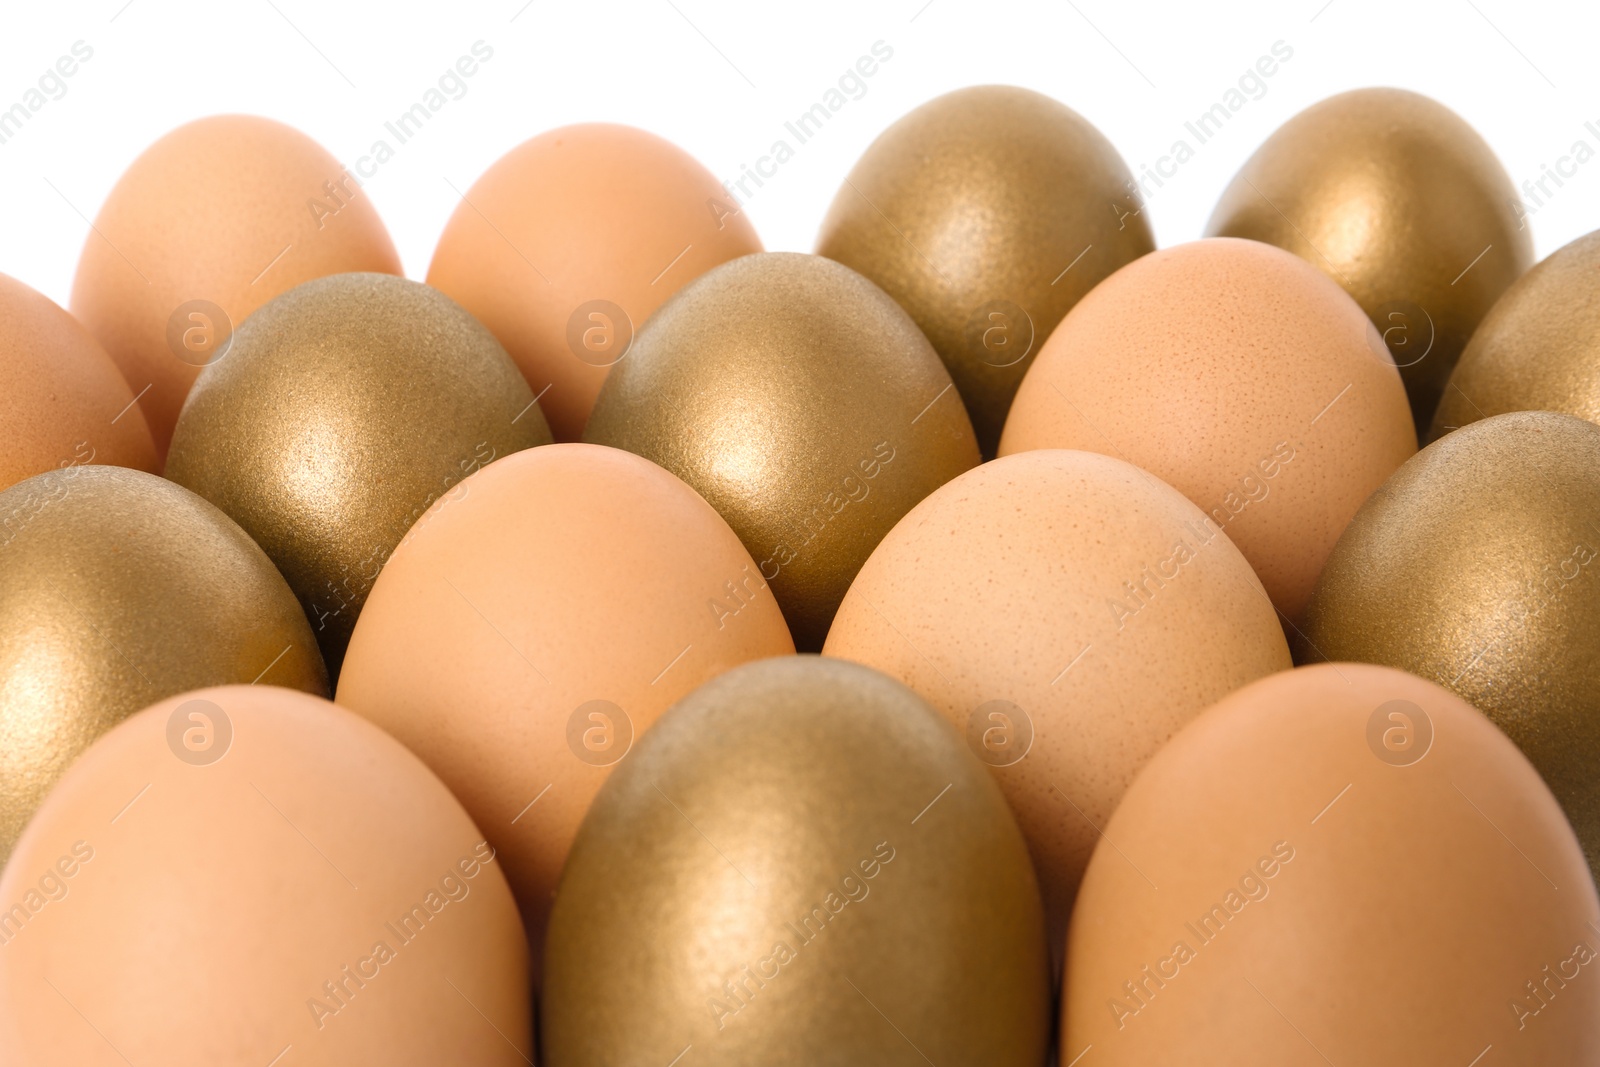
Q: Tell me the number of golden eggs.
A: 8